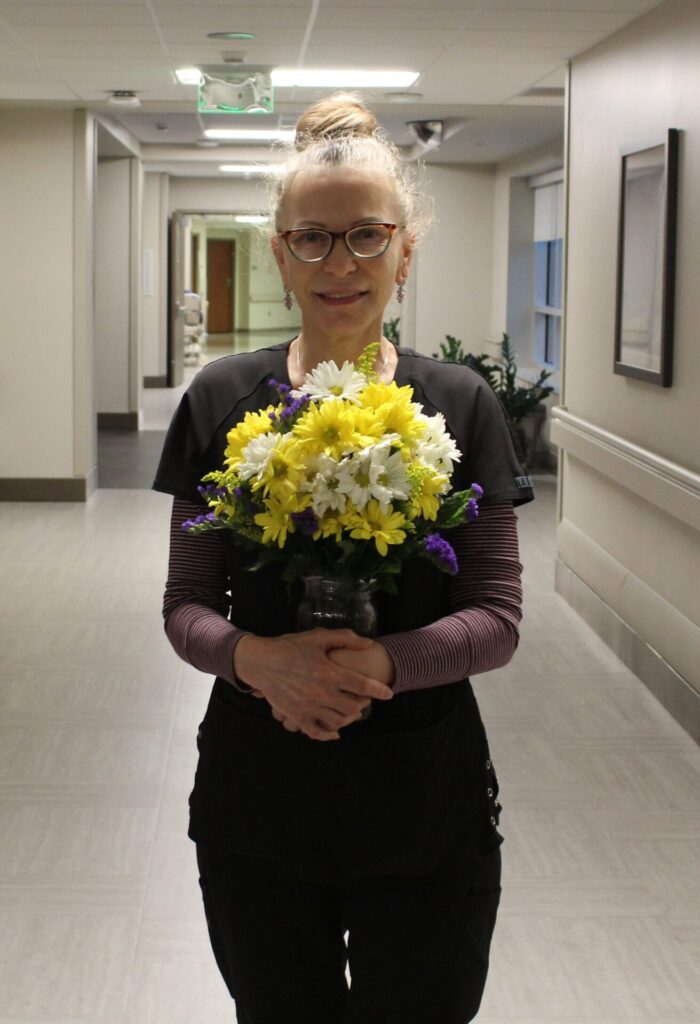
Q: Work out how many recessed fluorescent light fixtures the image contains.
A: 4